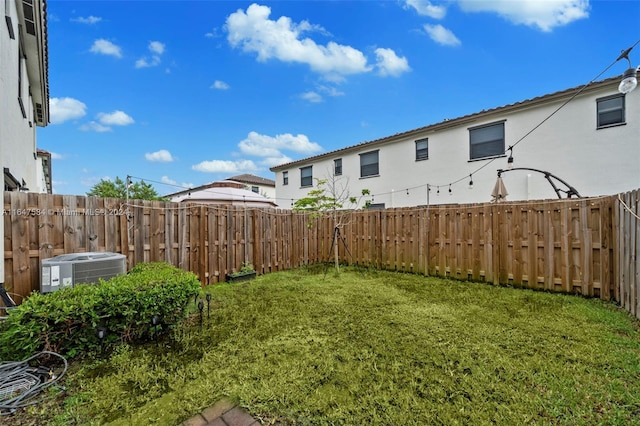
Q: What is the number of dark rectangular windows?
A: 7